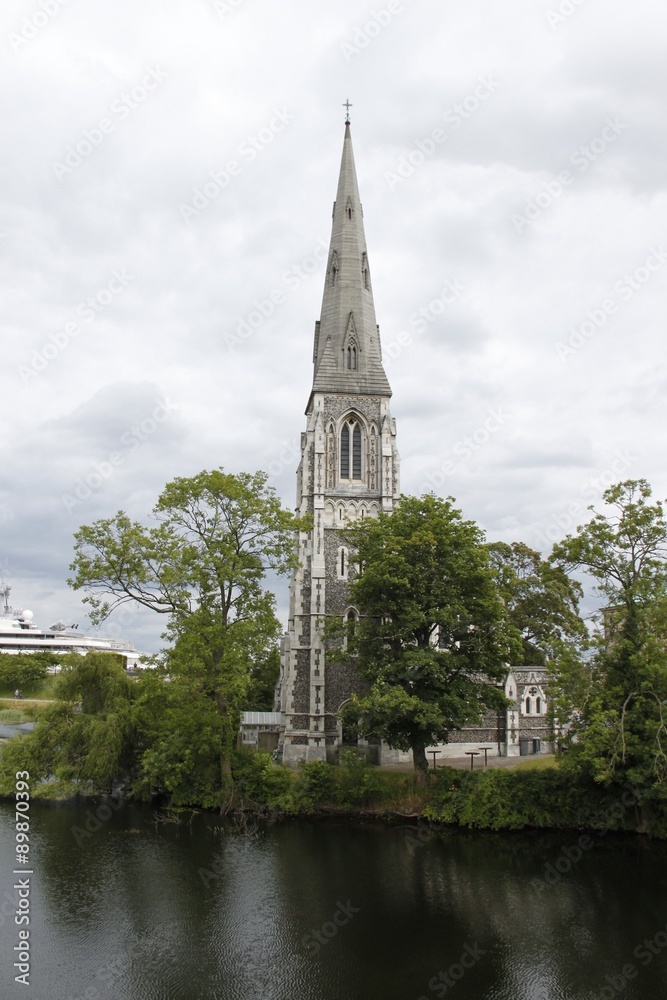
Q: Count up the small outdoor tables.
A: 3